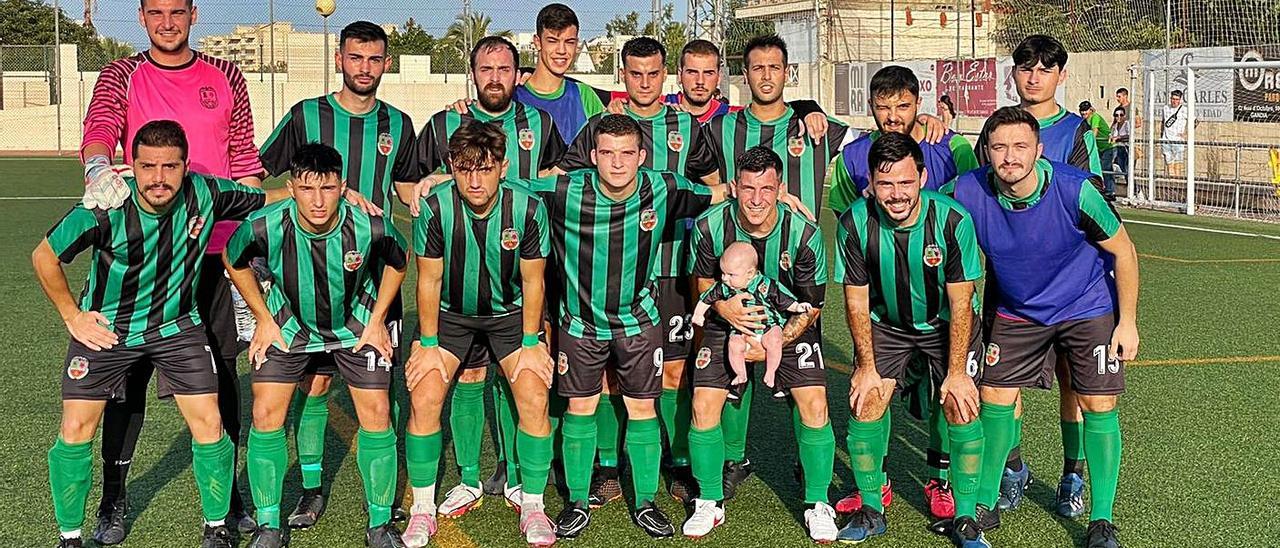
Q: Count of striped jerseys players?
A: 10